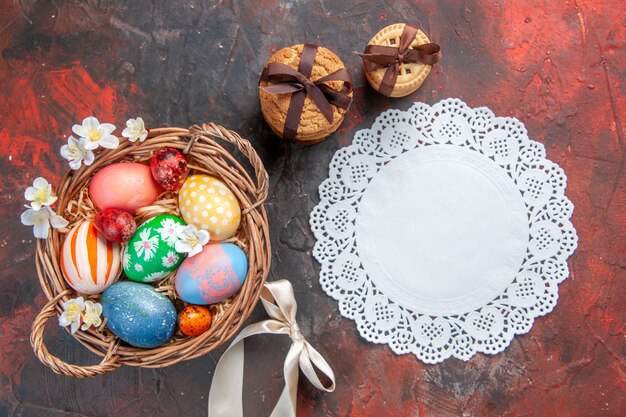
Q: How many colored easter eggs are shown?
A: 9